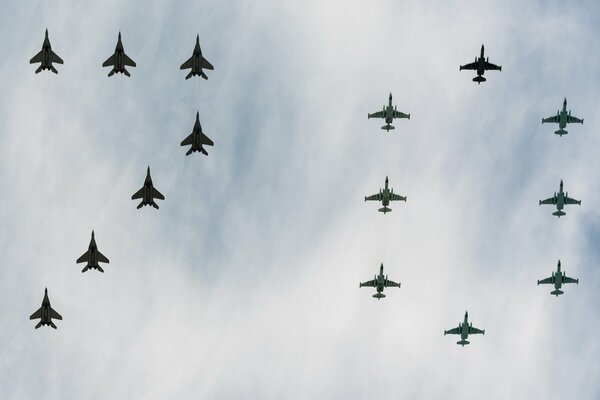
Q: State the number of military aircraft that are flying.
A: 15